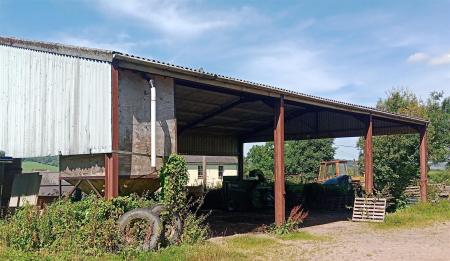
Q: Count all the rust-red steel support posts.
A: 4